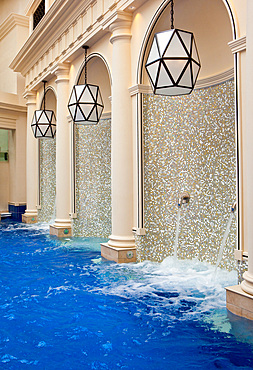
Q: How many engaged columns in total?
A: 4